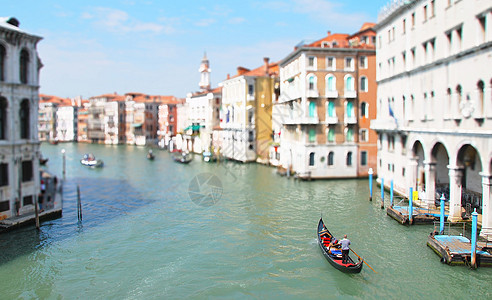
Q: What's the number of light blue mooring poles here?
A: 6